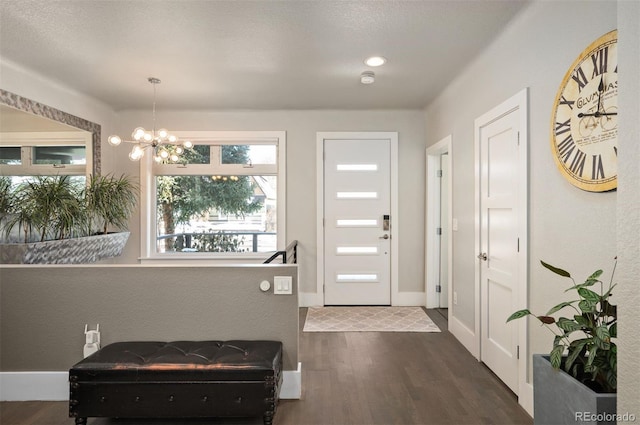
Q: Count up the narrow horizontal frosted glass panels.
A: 5